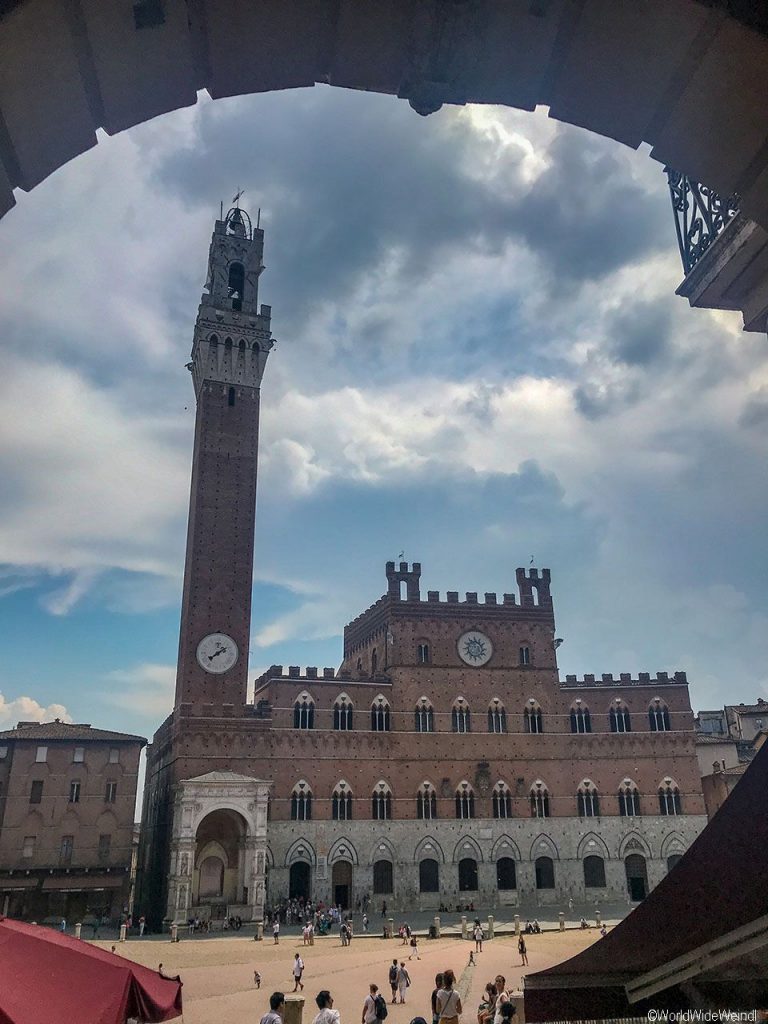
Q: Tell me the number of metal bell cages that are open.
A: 1